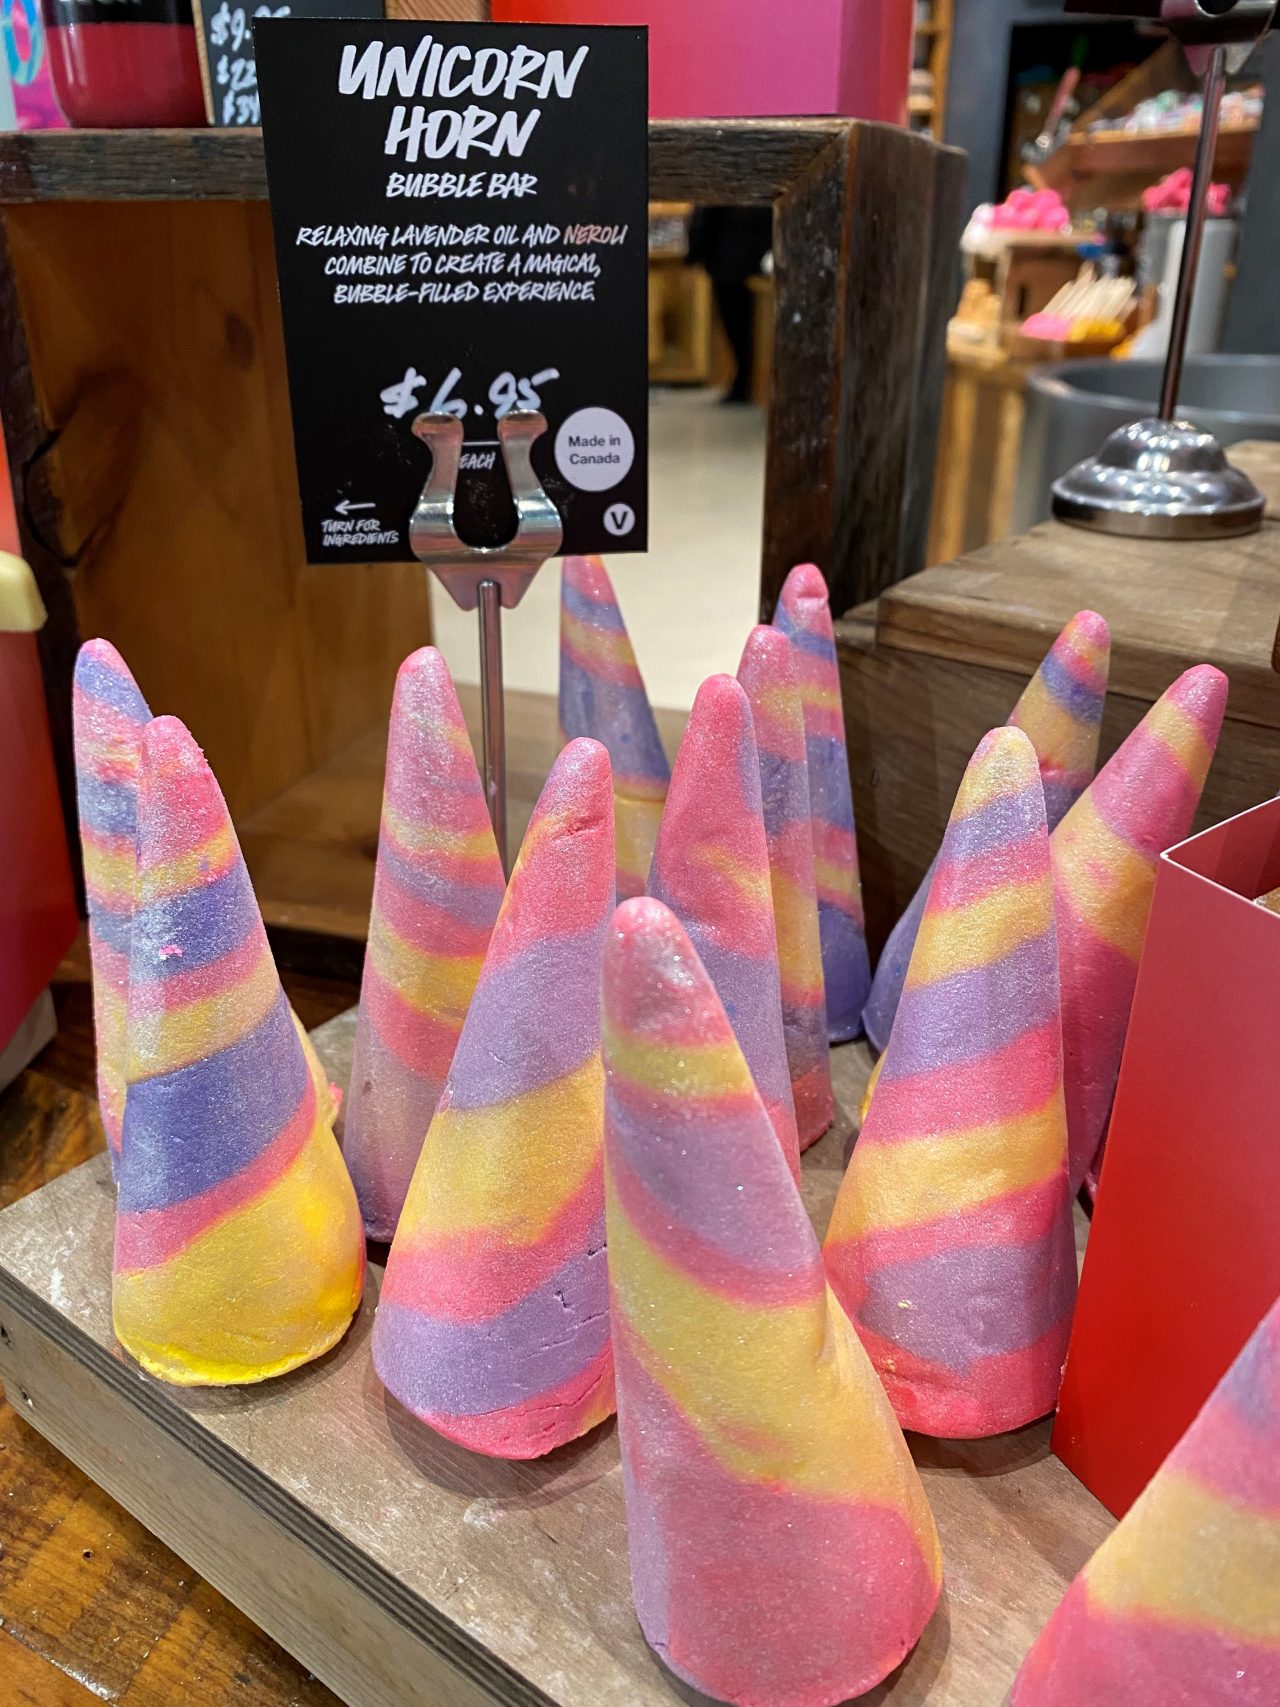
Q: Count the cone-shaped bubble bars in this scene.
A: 13